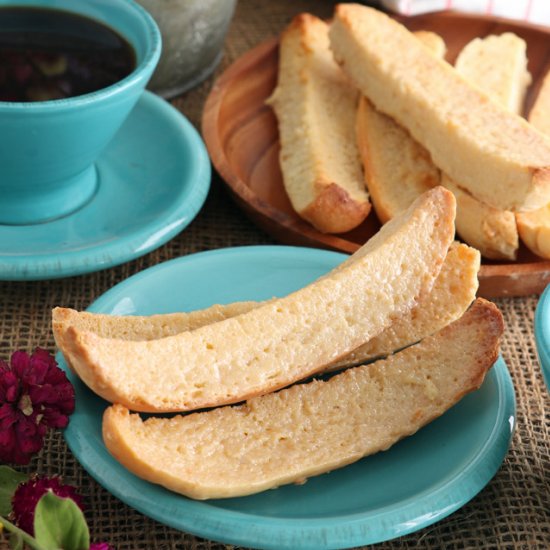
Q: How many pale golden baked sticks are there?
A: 8